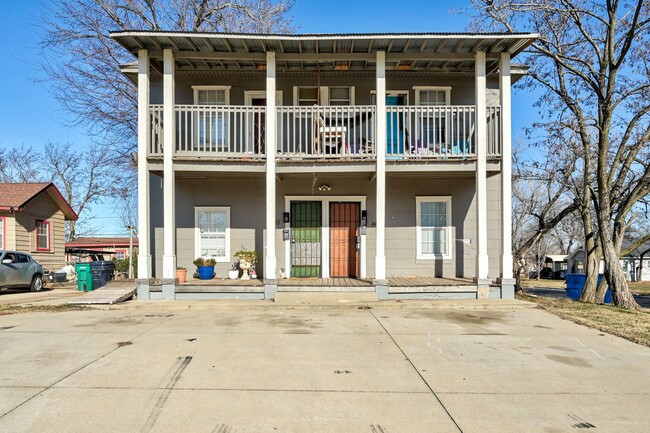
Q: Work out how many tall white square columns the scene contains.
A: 6